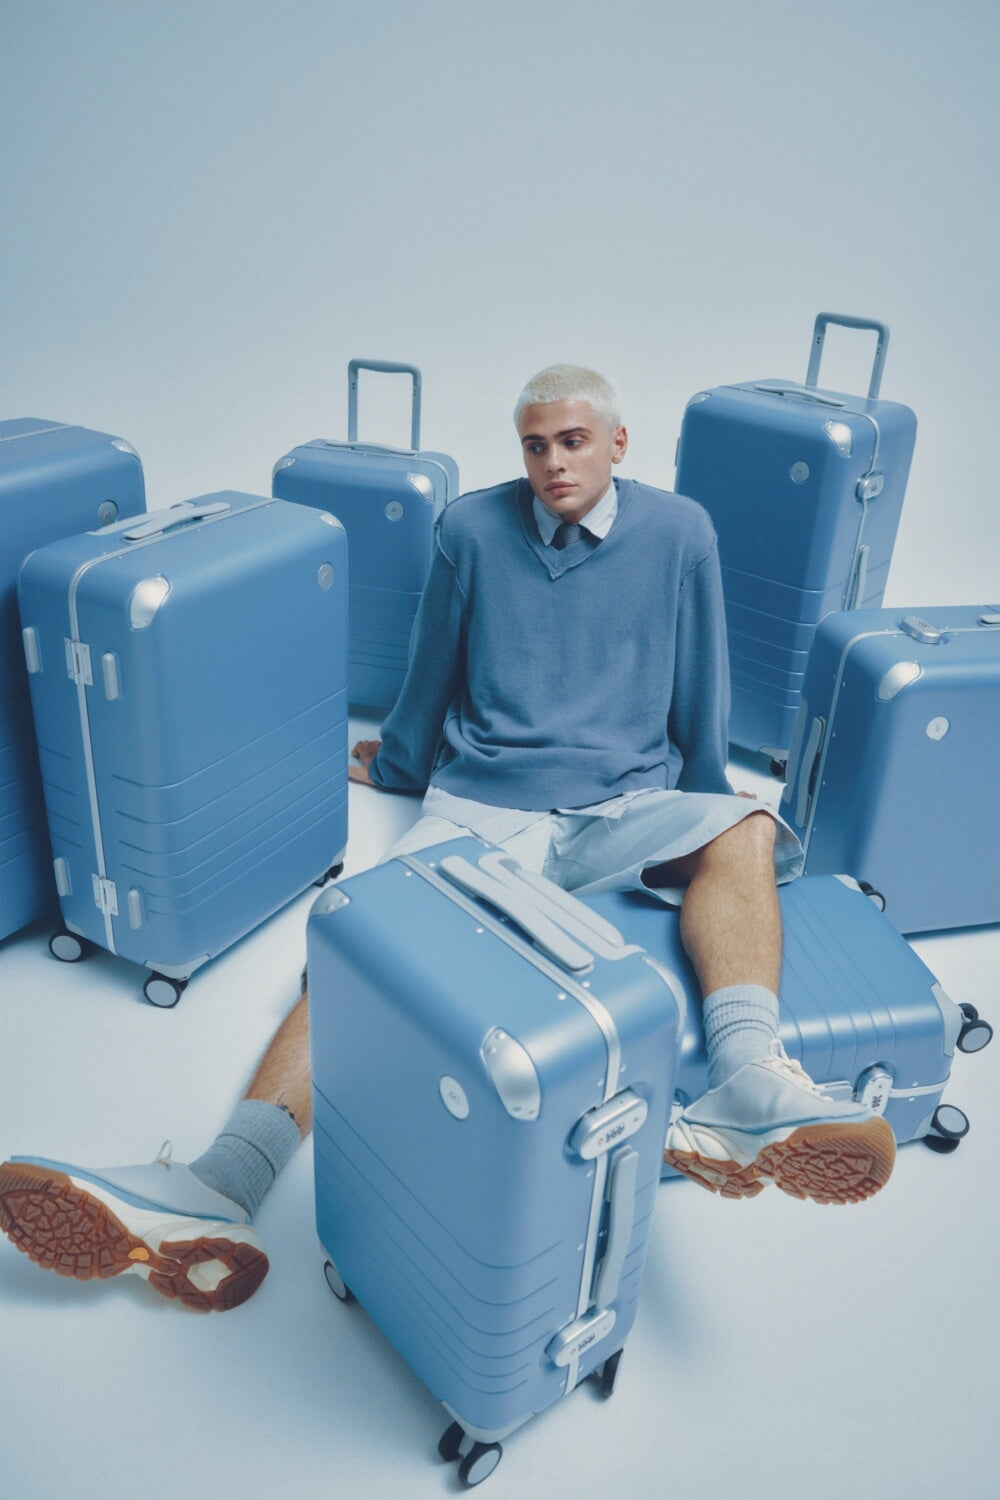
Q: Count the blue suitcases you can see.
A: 7